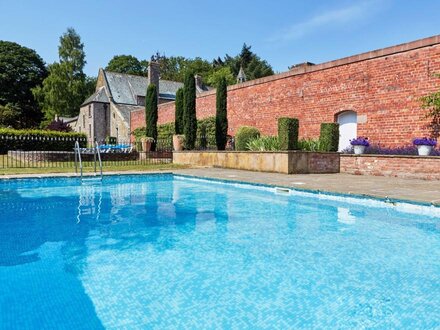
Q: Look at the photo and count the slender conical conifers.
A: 4